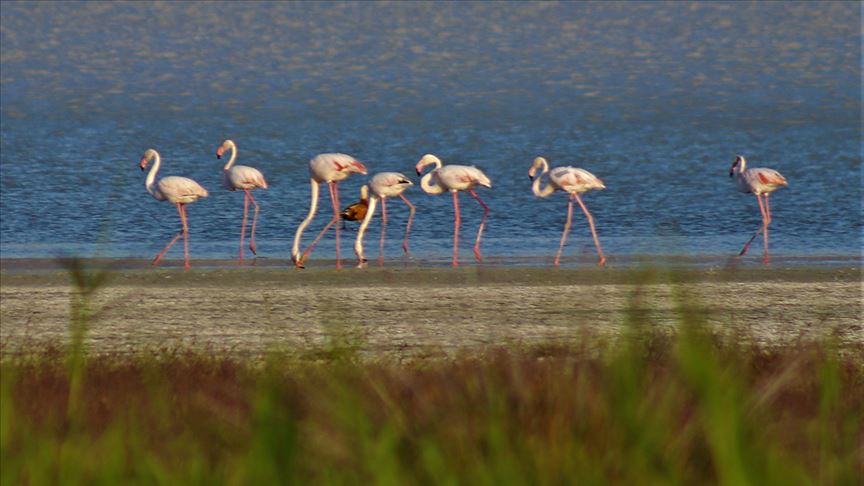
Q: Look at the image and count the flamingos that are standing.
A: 7